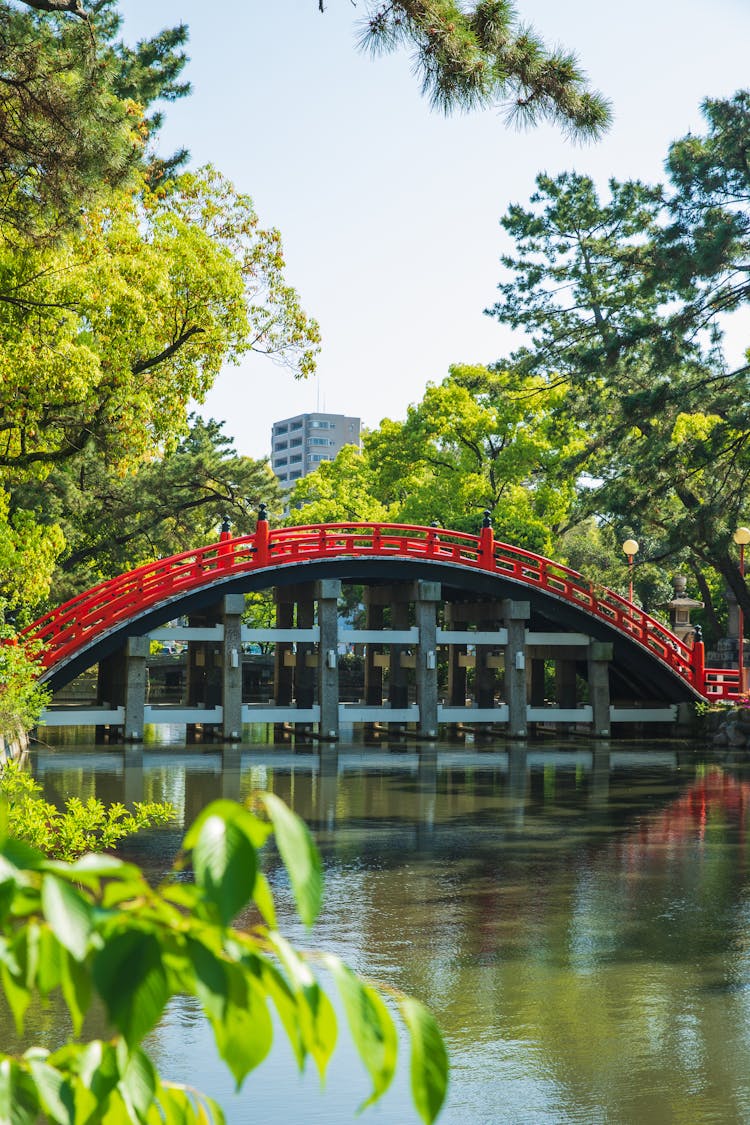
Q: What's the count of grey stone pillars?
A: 6